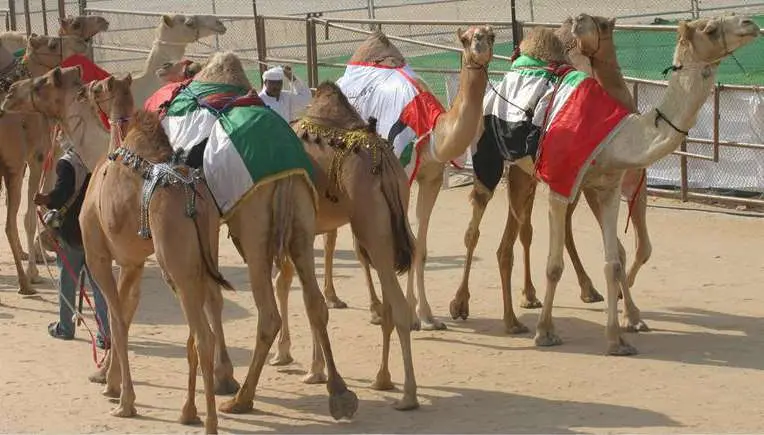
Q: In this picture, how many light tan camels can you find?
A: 2